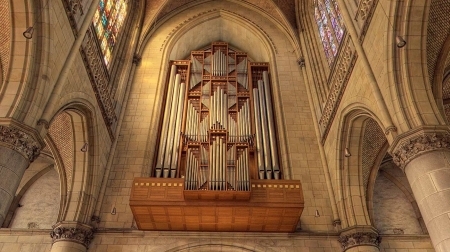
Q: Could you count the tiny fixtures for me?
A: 6